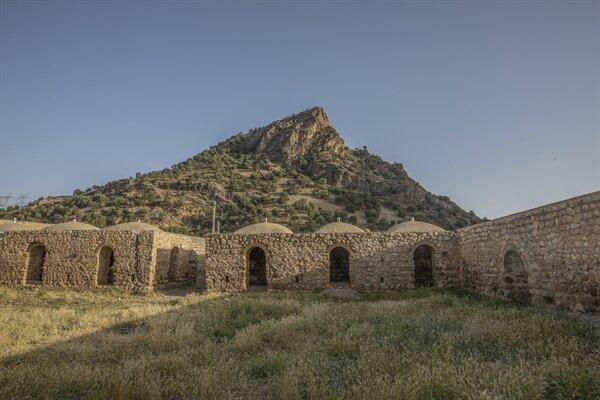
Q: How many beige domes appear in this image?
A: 6